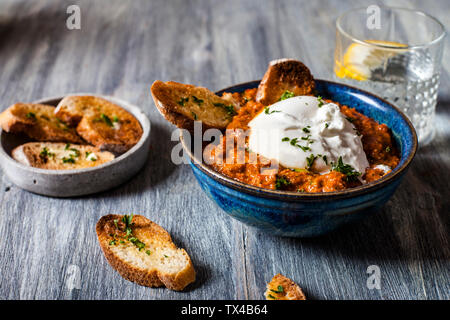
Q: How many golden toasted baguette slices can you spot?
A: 7